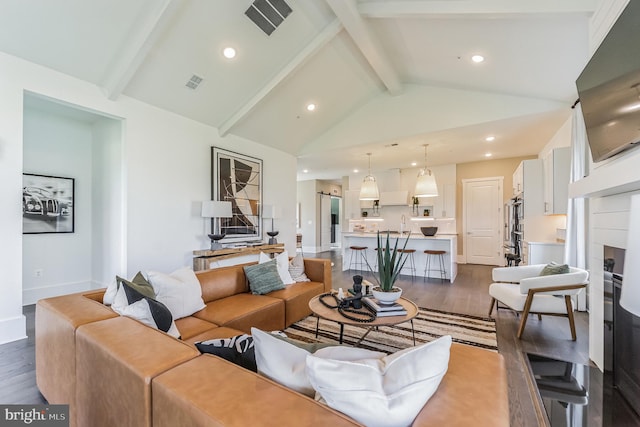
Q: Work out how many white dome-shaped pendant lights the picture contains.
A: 2